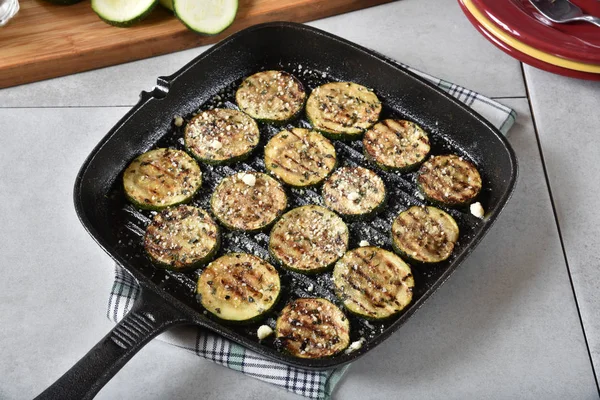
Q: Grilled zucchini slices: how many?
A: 15